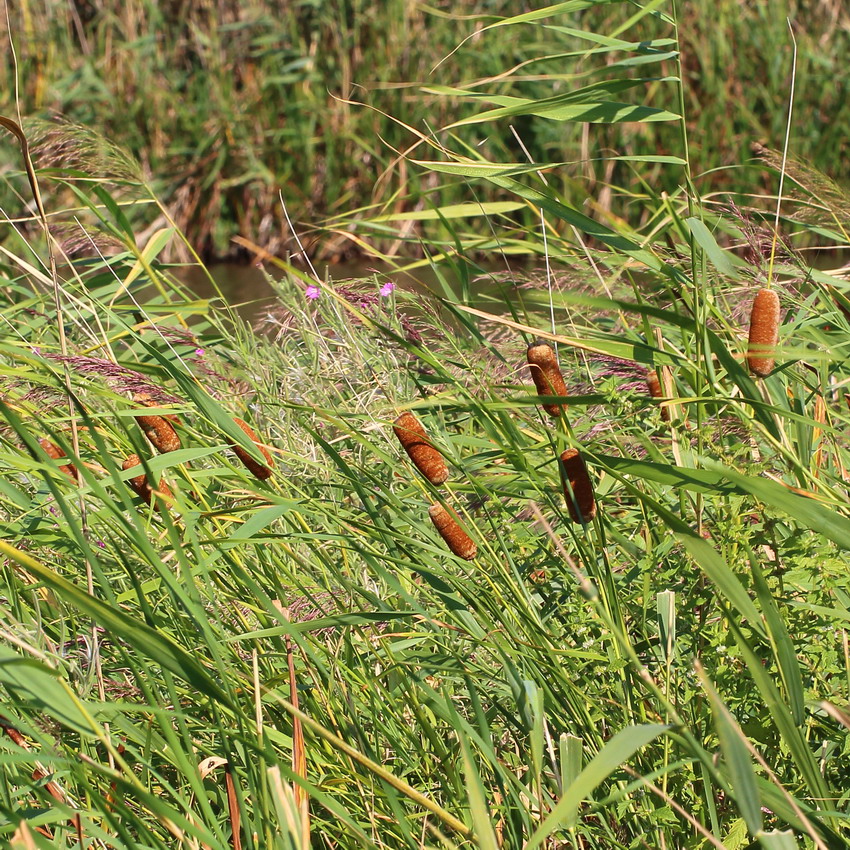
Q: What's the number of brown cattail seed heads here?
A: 10